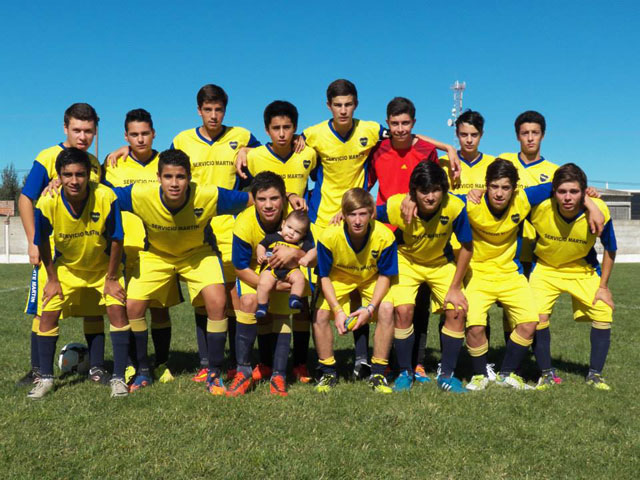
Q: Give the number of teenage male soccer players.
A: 15